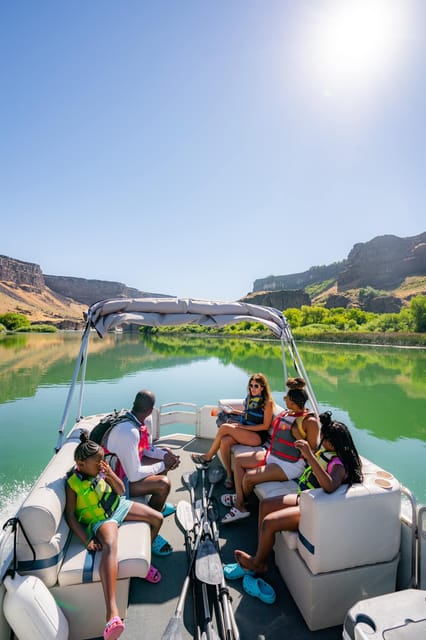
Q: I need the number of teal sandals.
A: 4